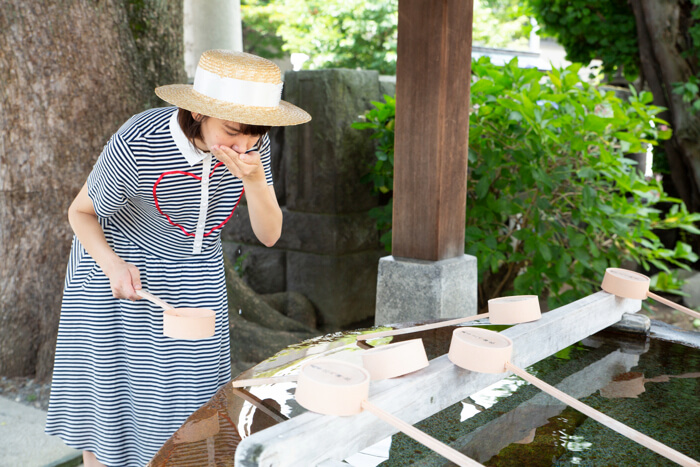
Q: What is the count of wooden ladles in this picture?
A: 6